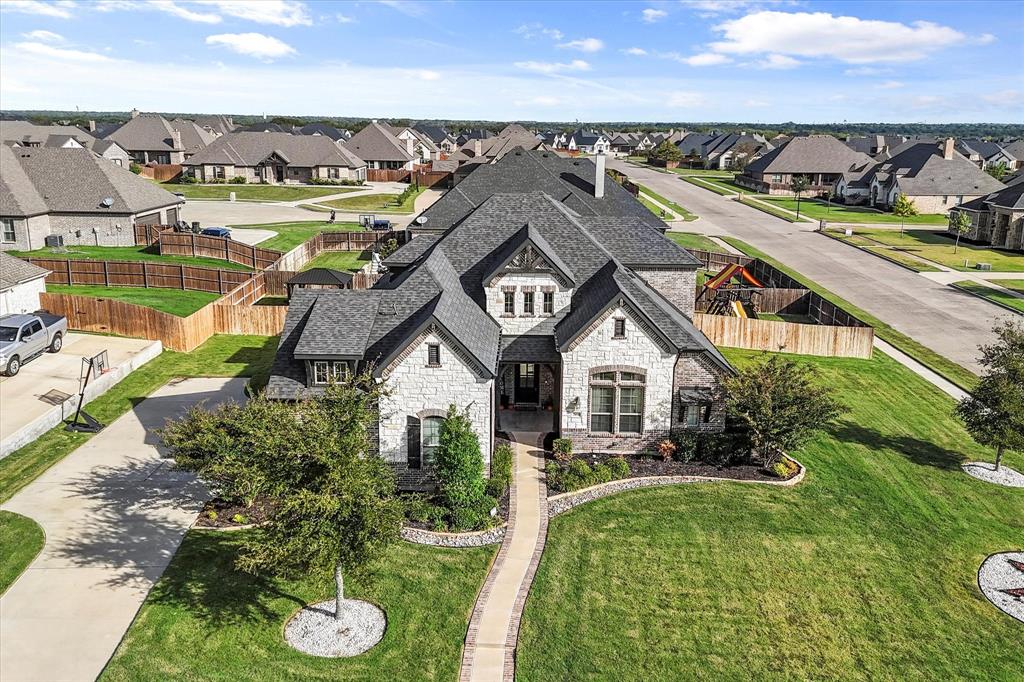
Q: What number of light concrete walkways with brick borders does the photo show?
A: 1